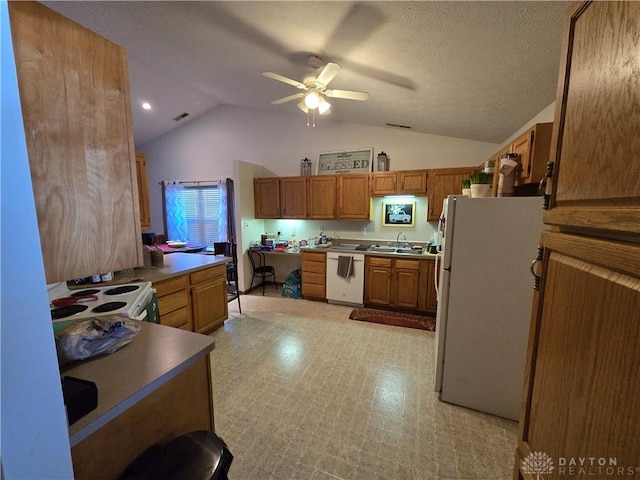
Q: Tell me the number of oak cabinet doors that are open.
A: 0